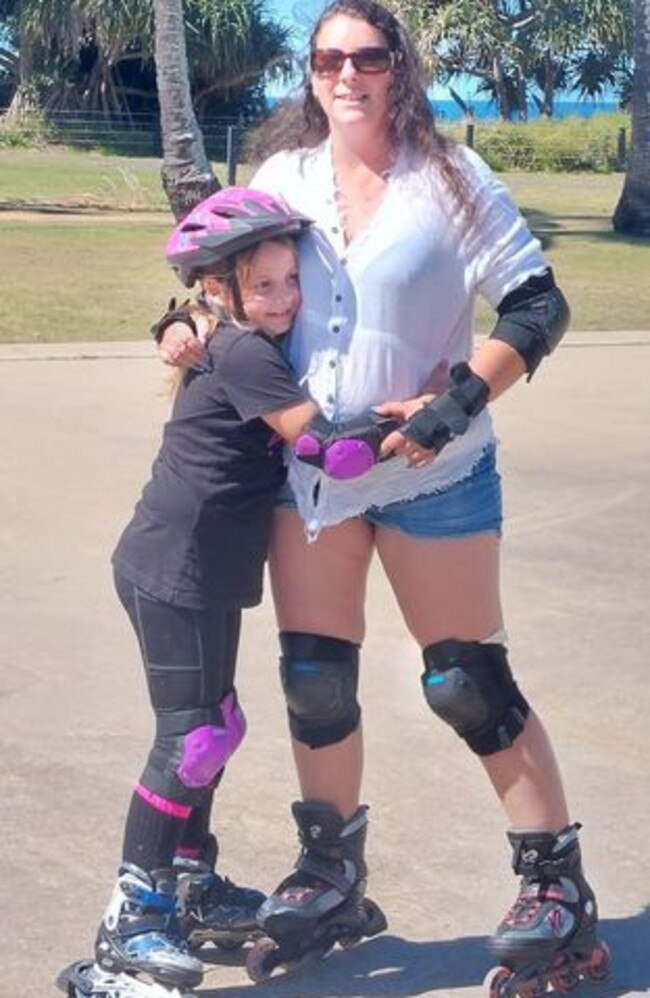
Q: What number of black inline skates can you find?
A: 2